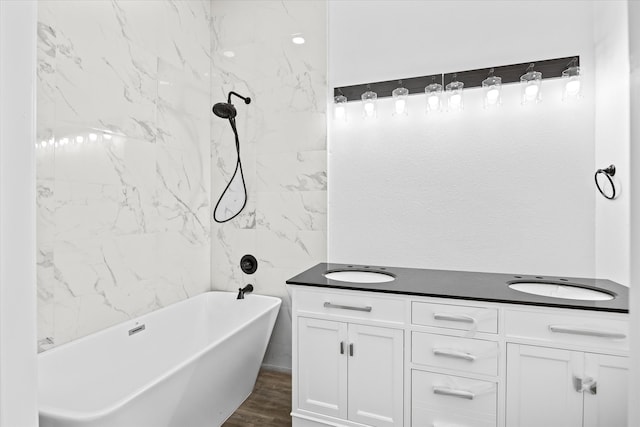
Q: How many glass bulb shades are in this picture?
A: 8